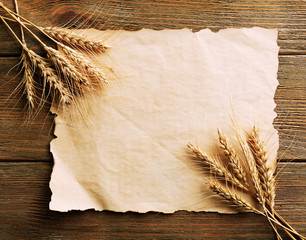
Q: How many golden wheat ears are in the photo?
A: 10